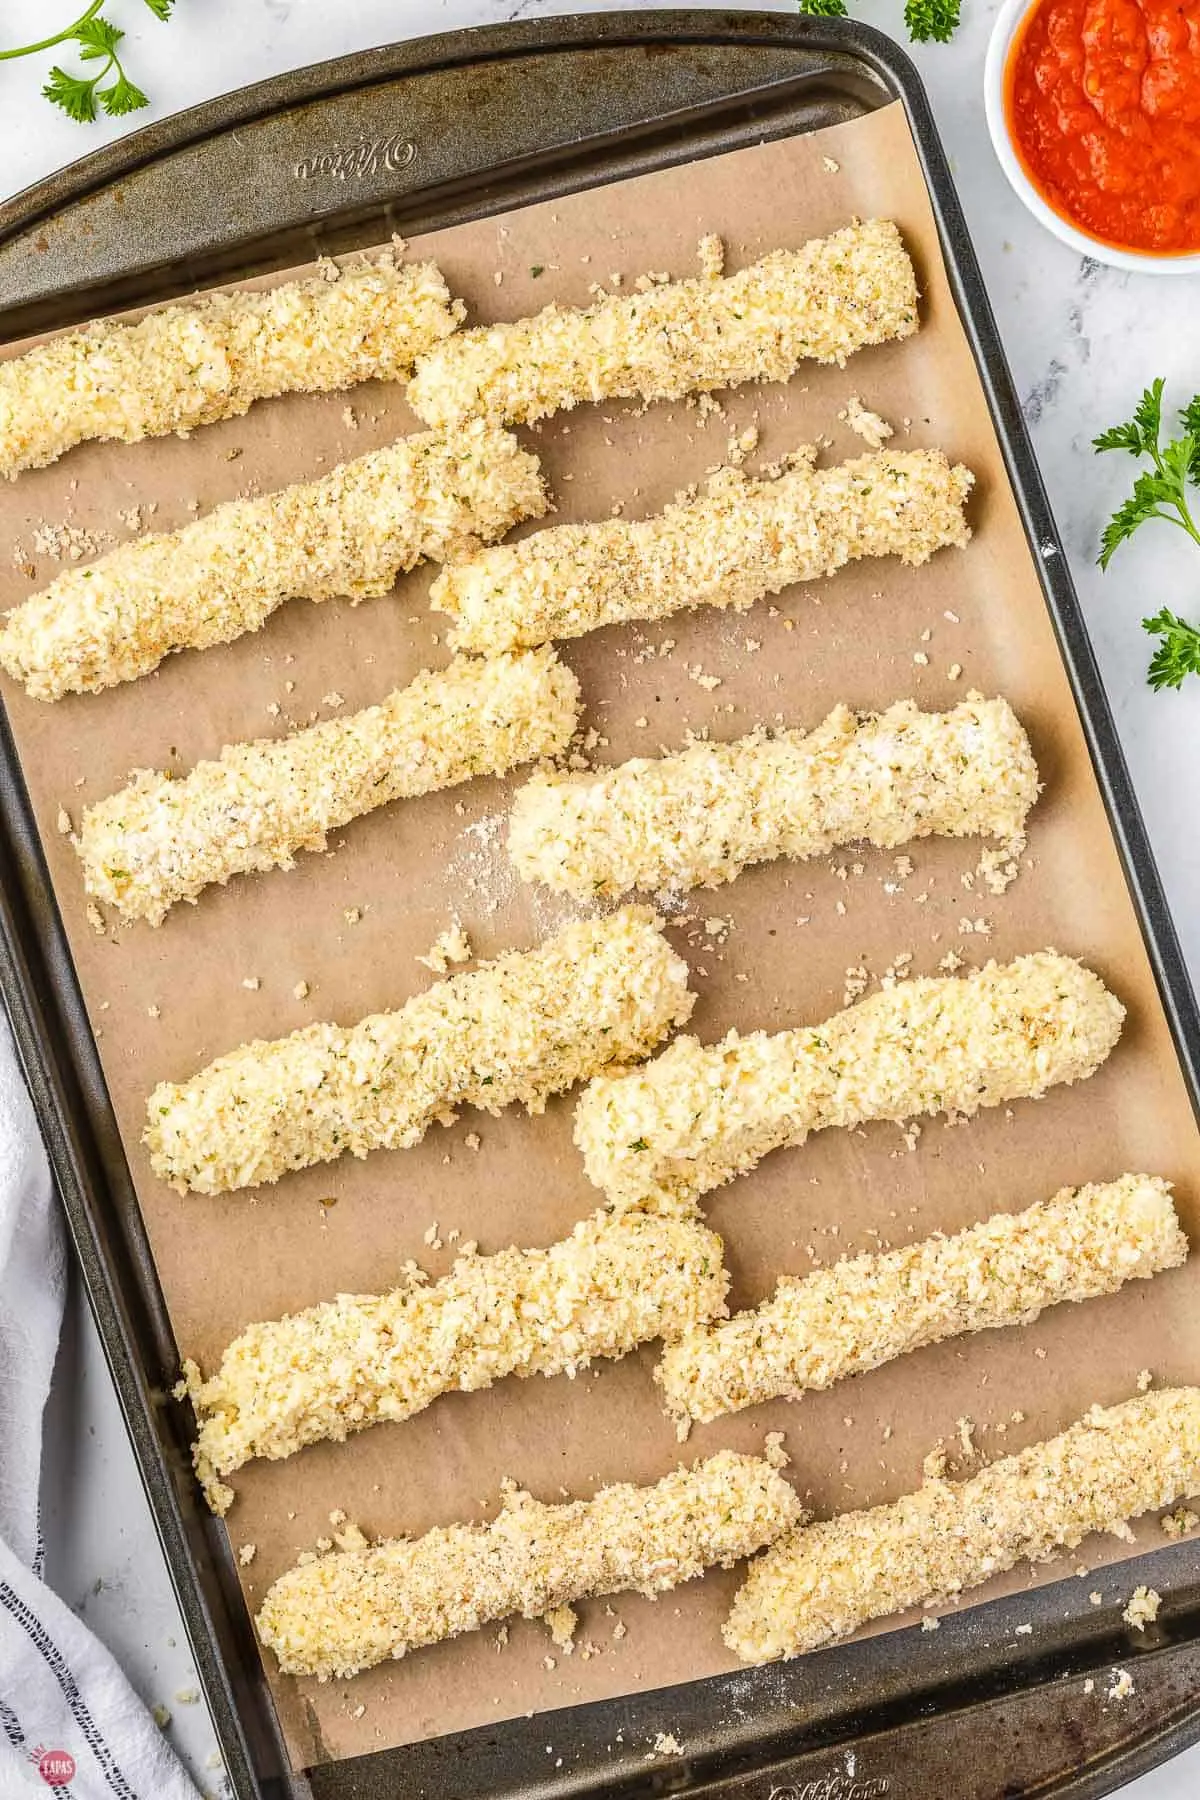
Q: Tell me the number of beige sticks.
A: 12